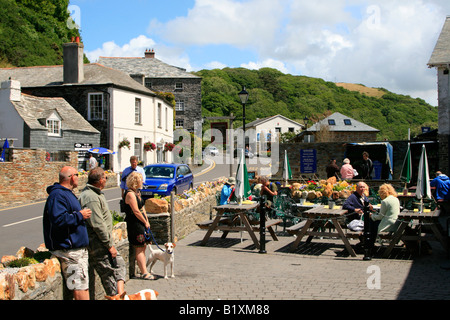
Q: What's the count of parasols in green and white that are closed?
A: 4